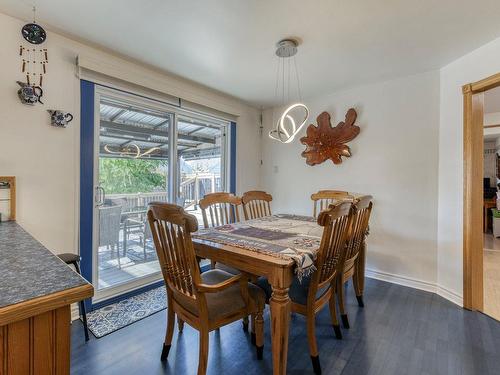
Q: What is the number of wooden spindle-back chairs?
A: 6